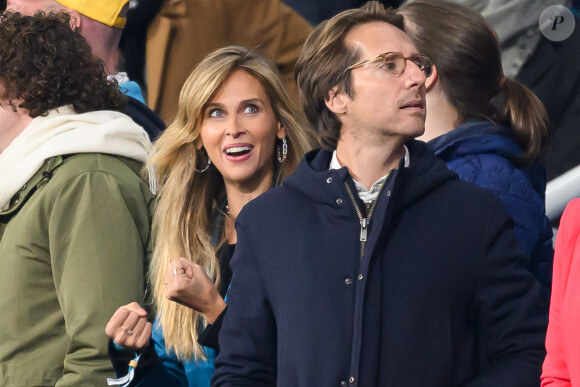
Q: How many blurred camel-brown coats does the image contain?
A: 1